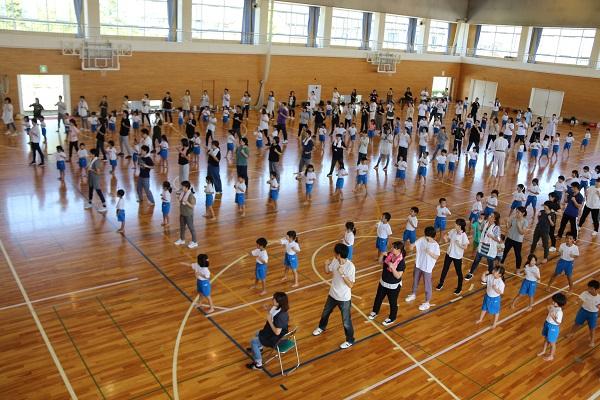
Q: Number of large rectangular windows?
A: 9